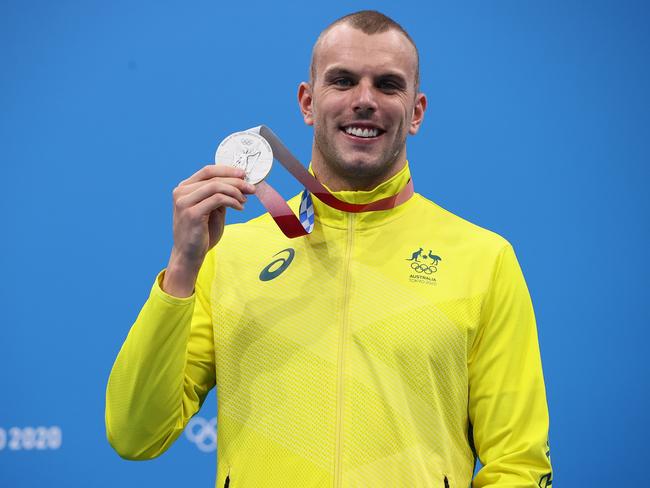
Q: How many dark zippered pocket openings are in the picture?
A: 2